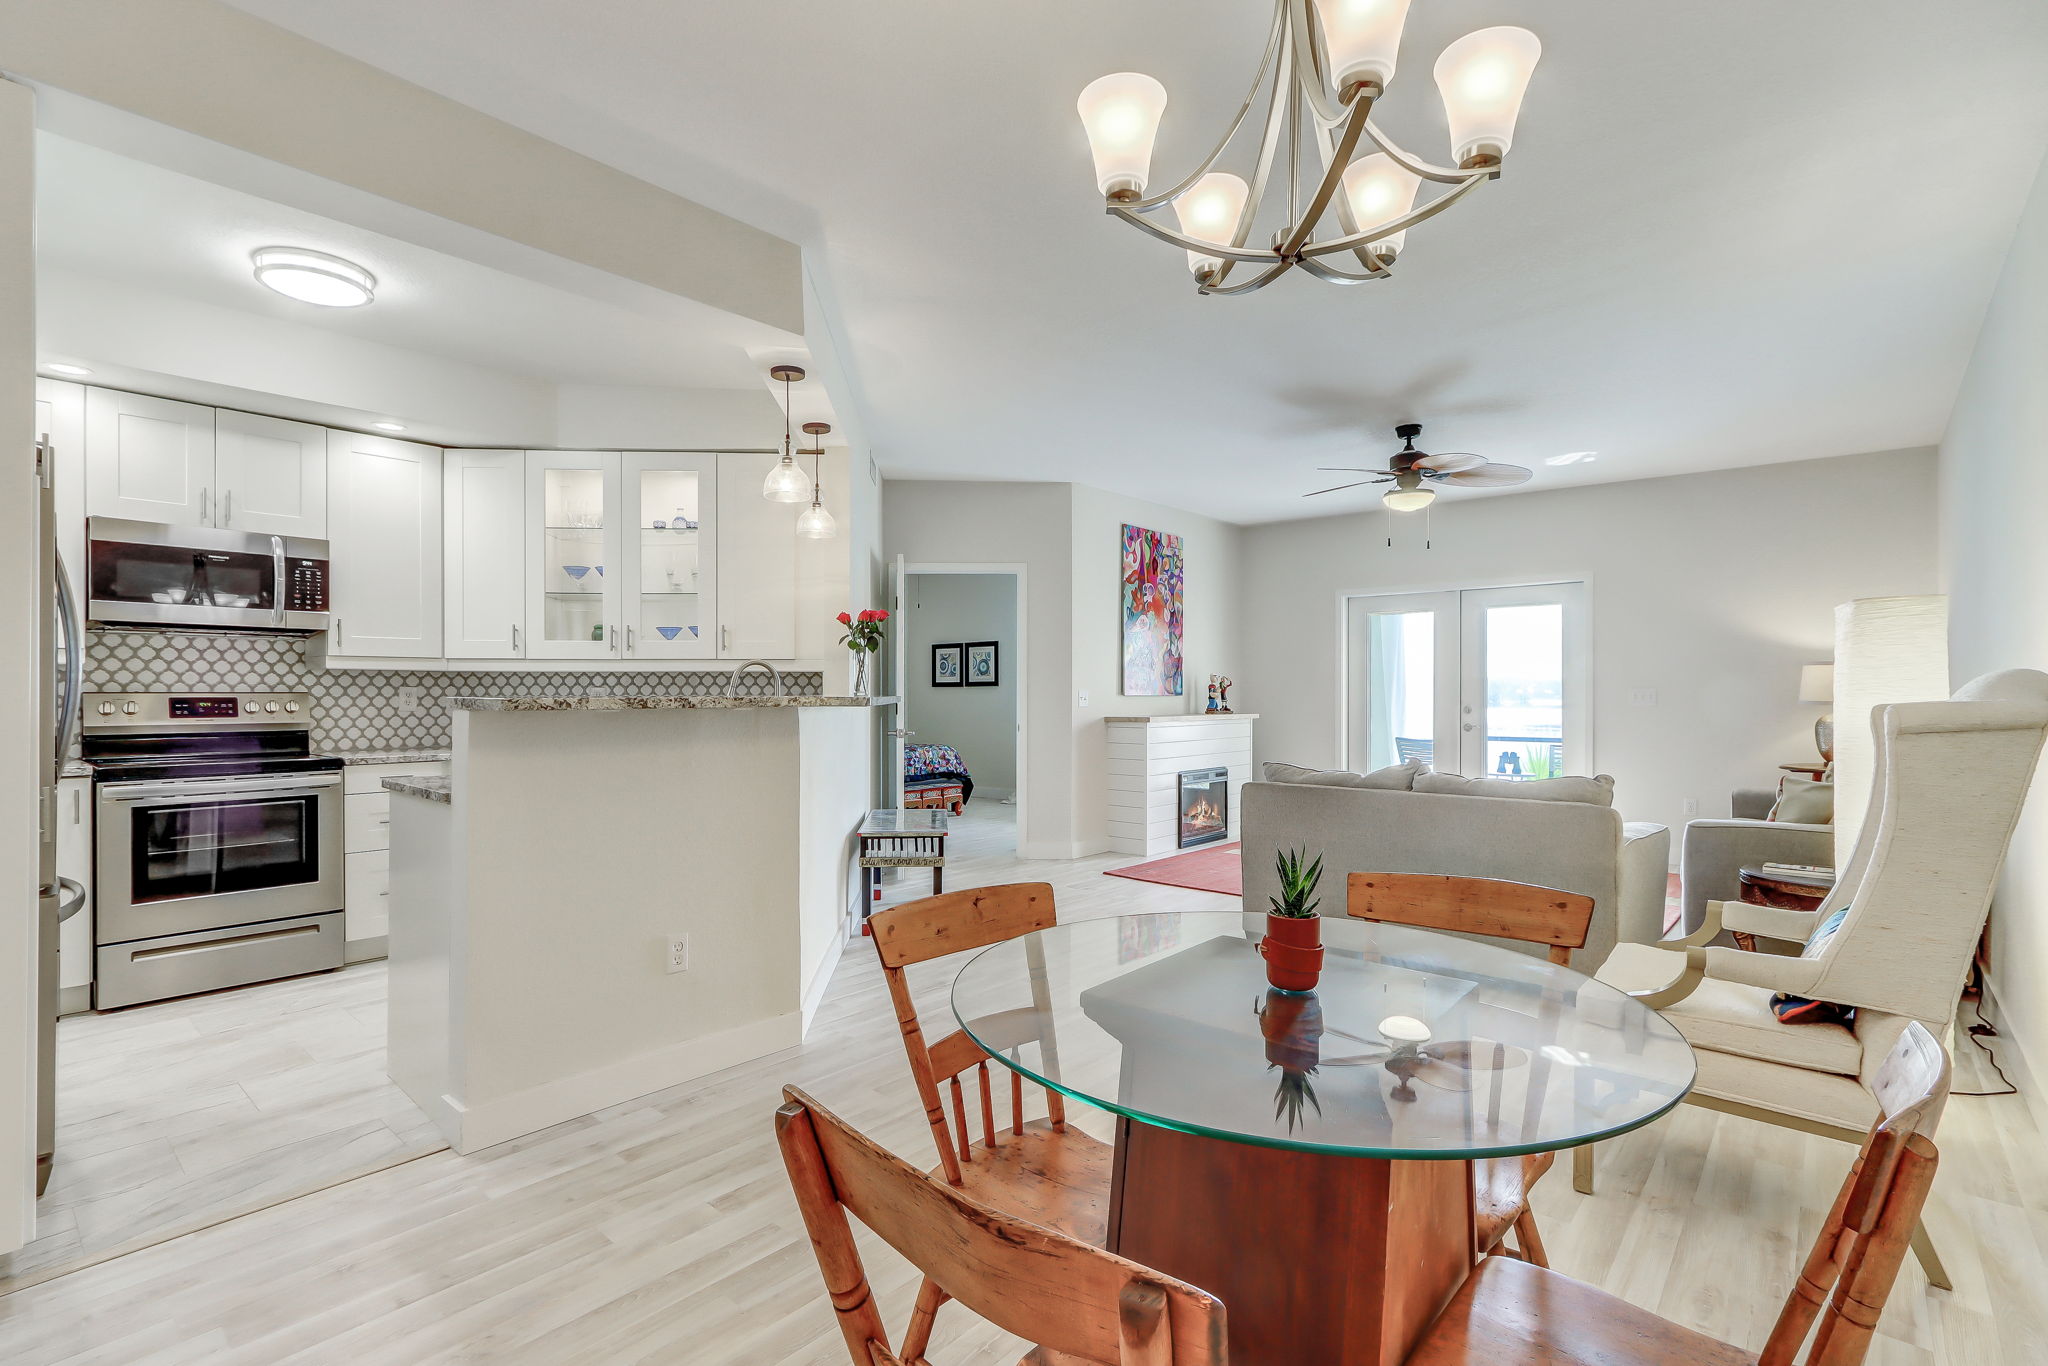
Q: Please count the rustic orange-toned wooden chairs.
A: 4